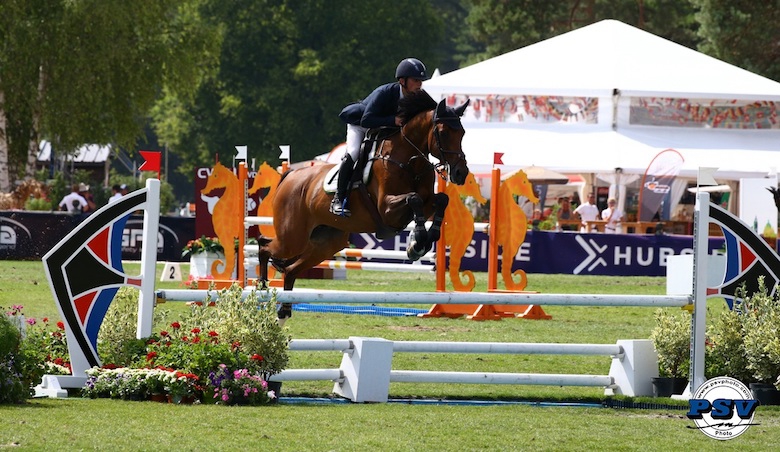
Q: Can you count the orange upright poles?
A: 4